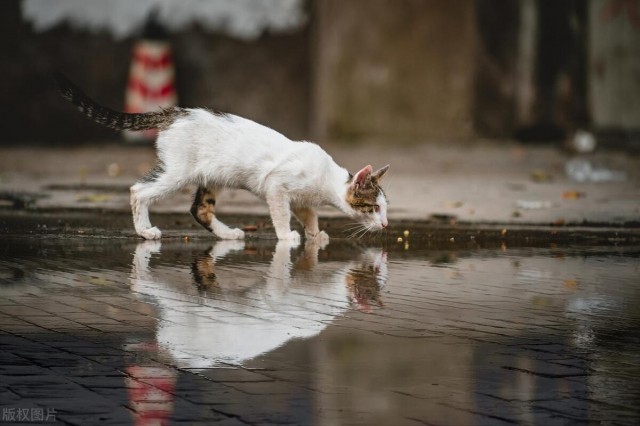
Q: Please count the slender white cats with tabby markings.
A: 1